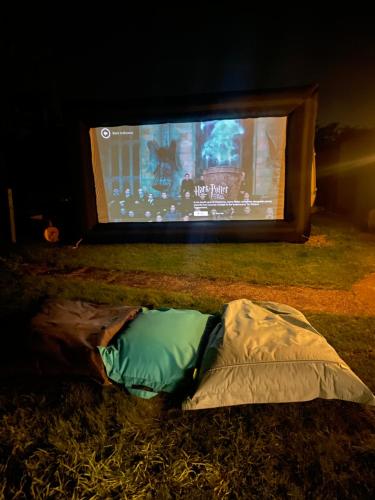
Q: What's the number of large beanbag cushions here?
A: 3